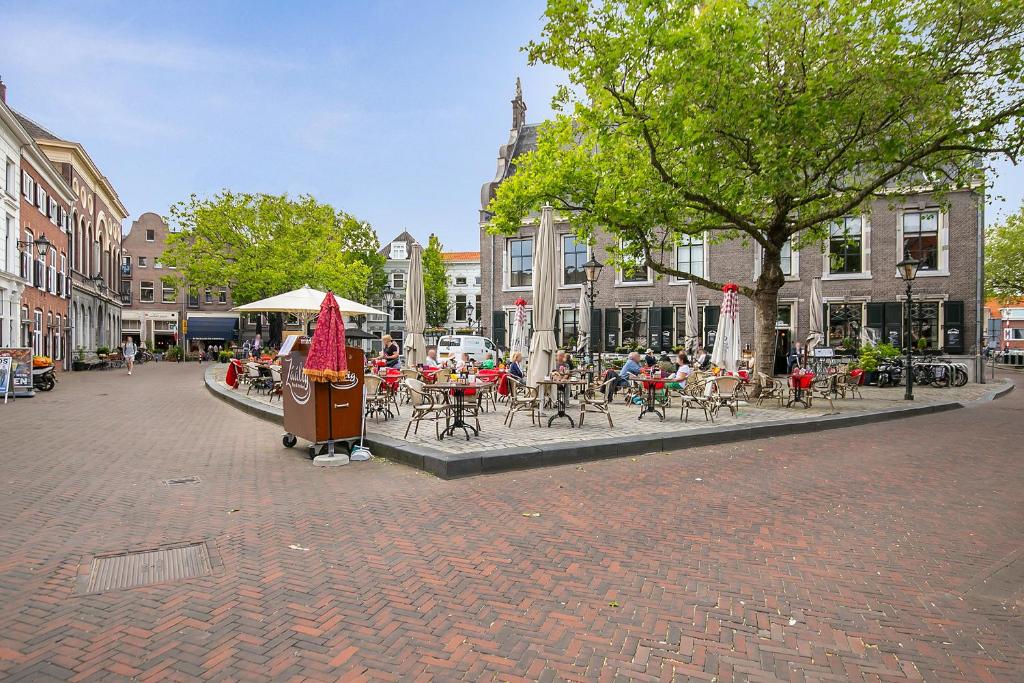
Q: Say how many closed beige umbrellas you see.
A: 5